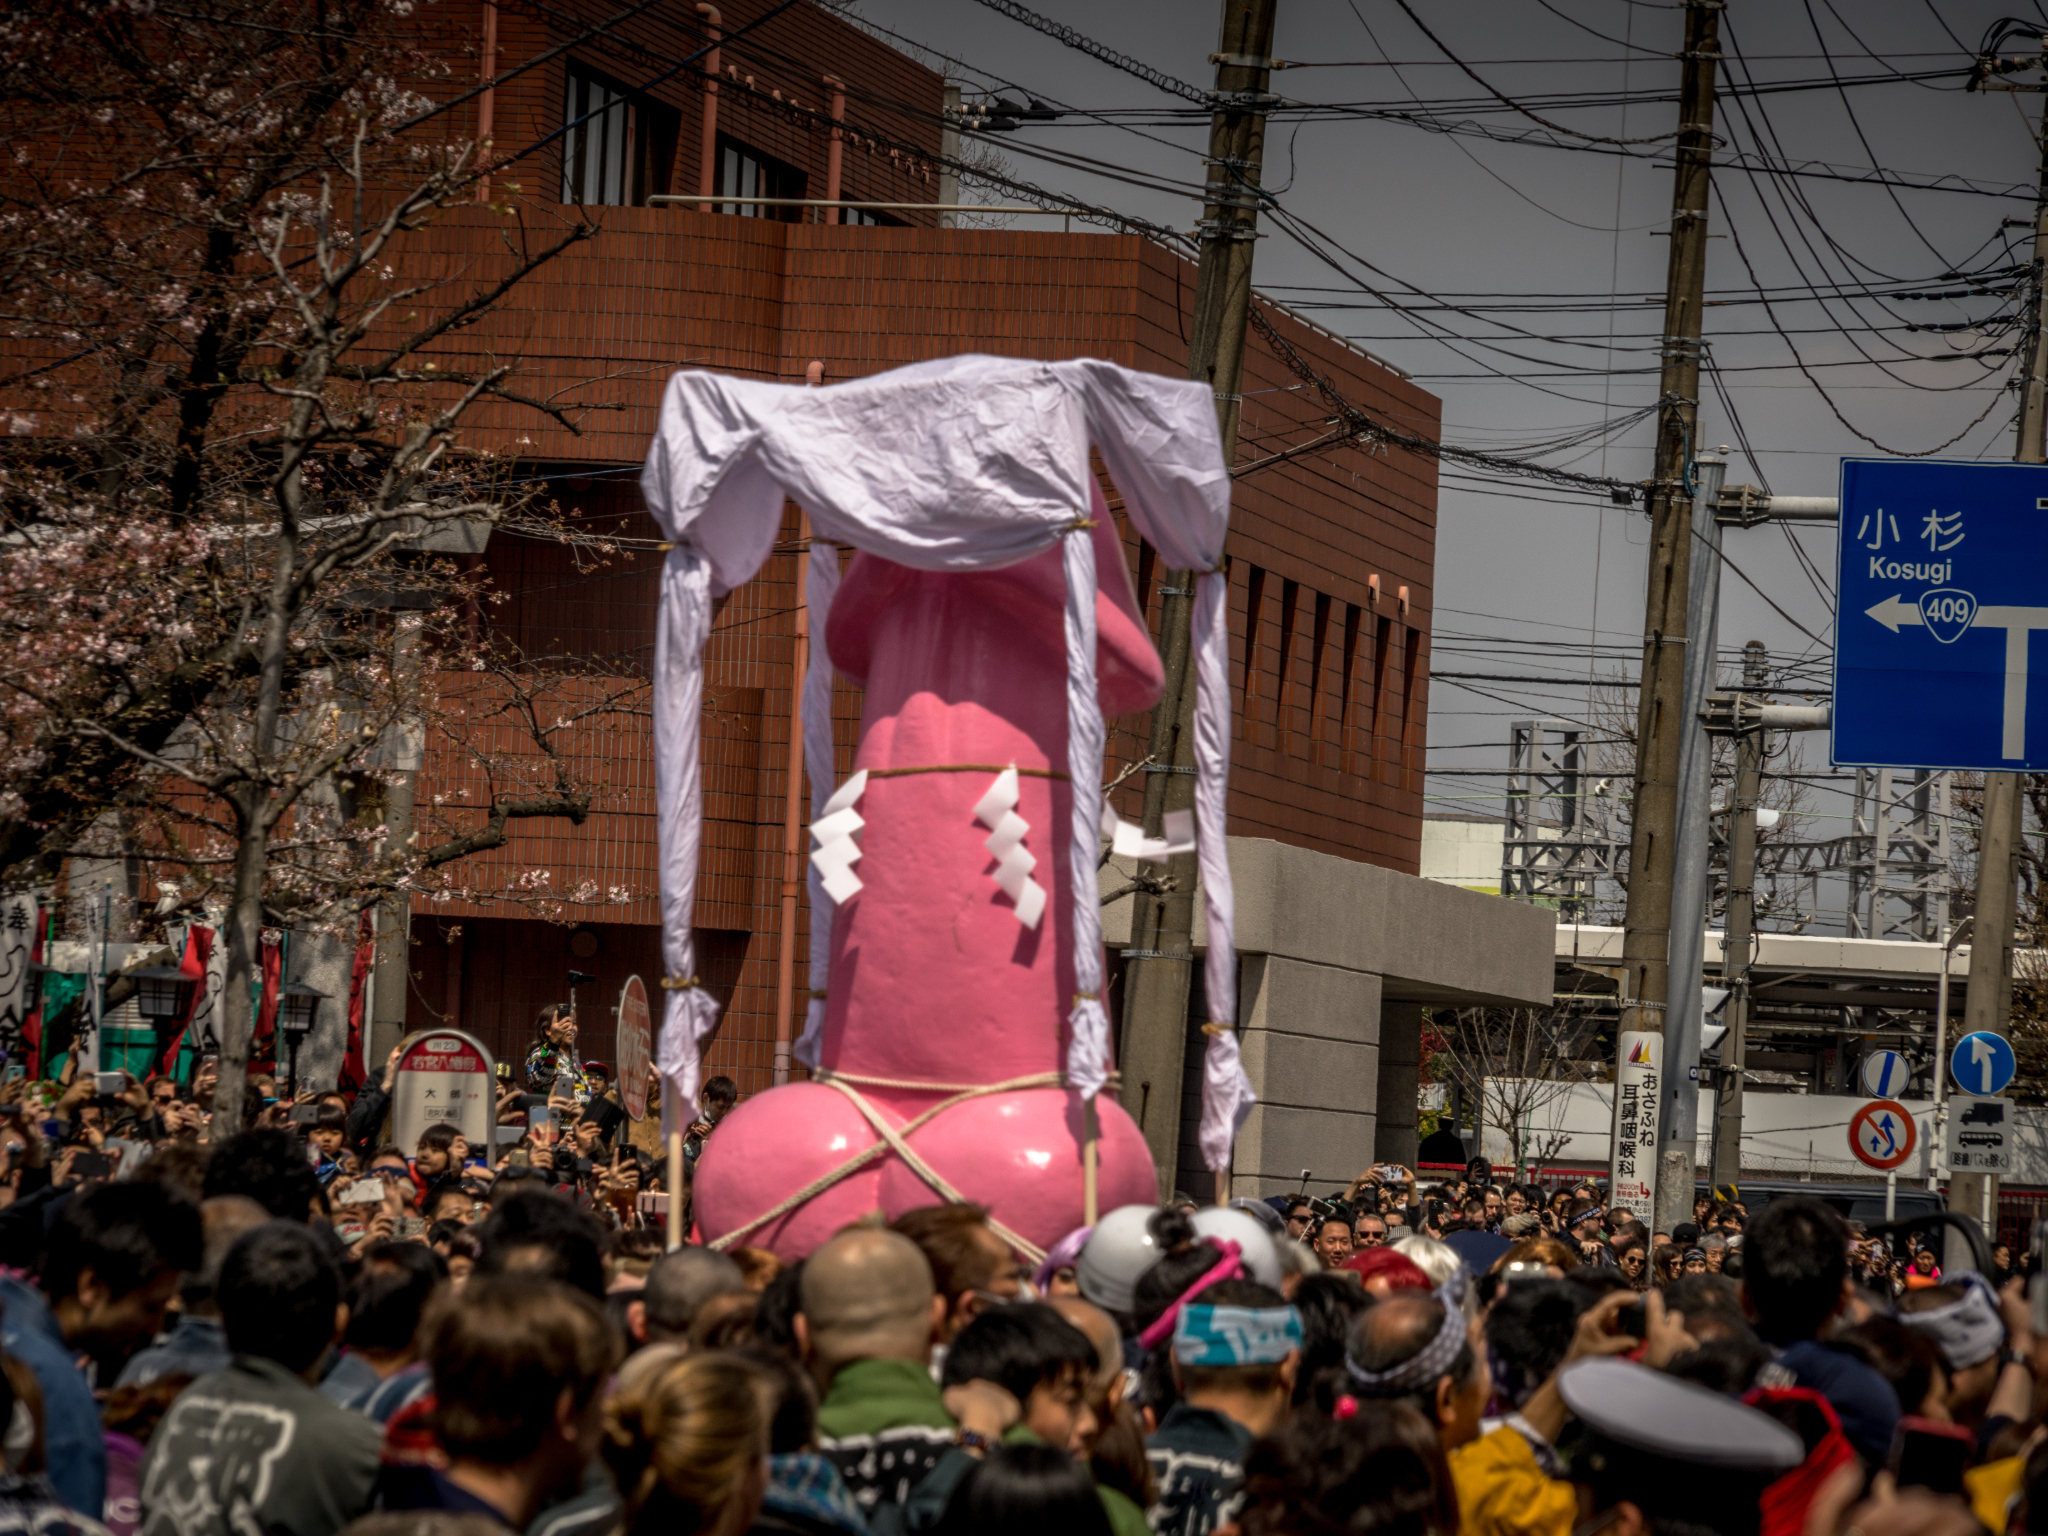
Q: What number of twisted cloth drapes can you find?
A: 4